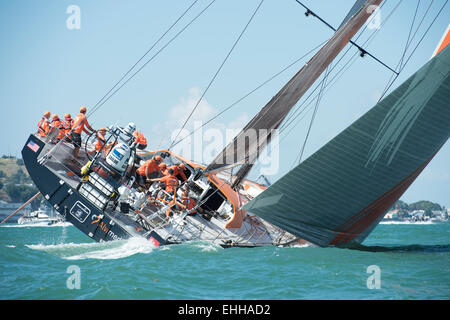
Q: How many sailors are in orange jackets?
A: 11